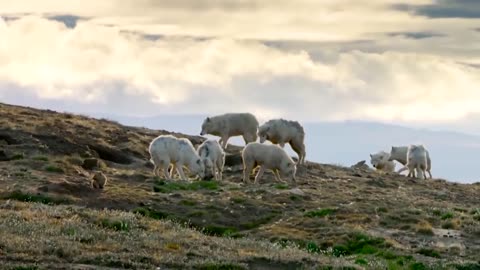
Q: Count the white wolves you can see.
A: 8